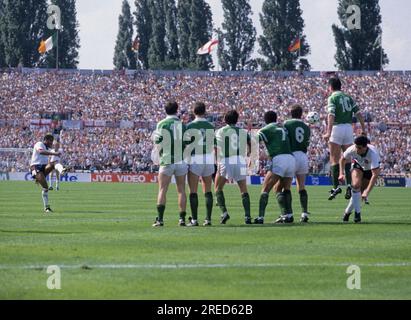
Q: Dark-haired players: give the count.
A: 8